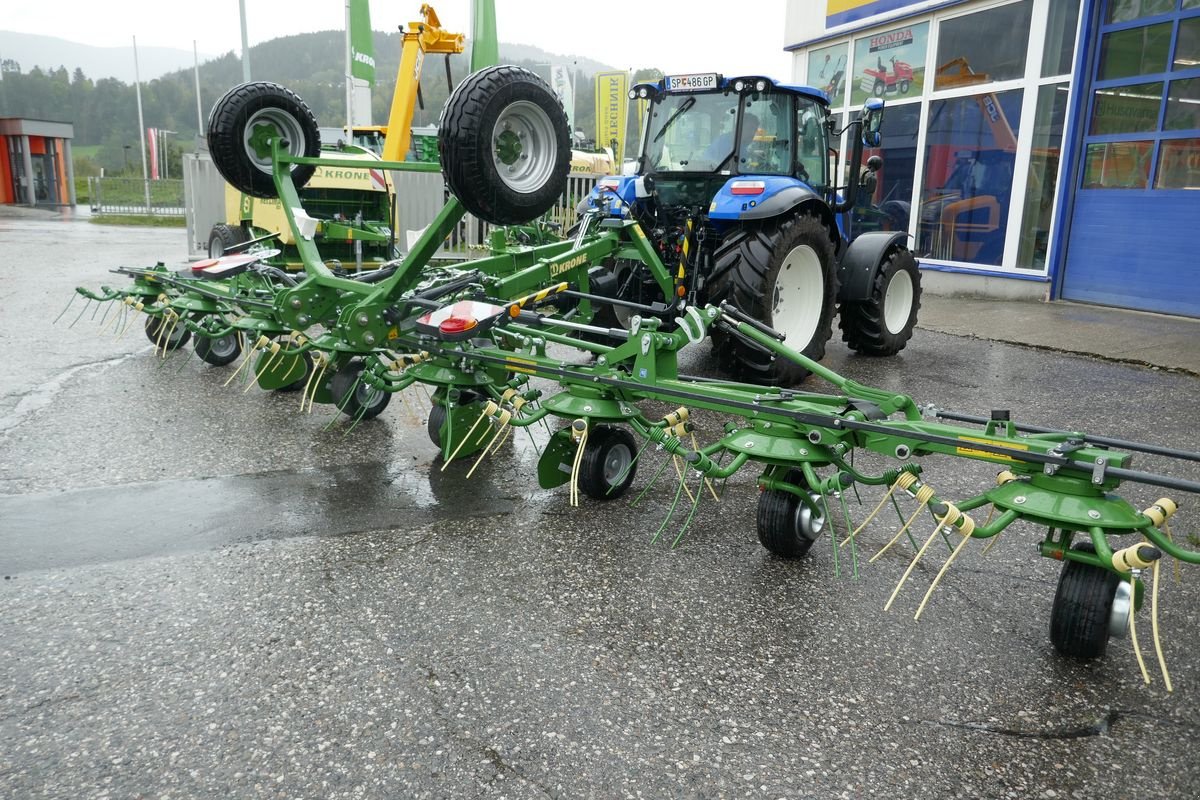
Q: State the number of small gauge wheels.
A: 8